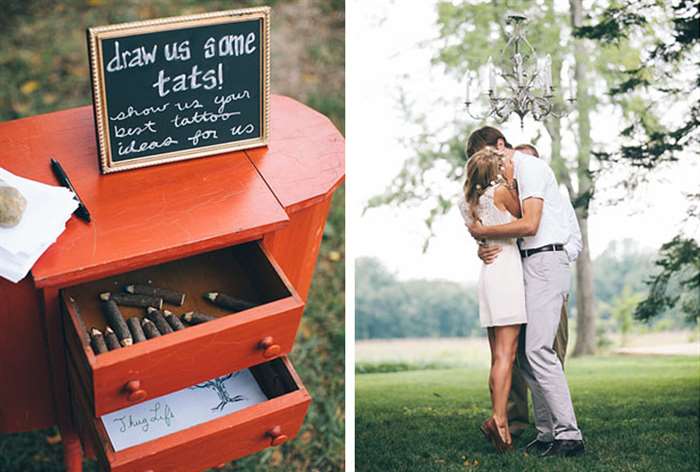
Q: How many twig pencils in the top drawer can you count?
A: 11